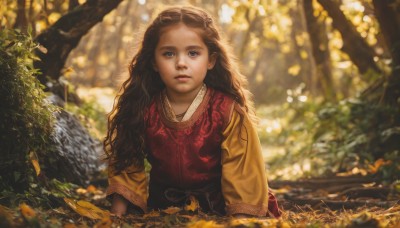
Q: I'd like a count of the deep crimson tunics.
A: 1